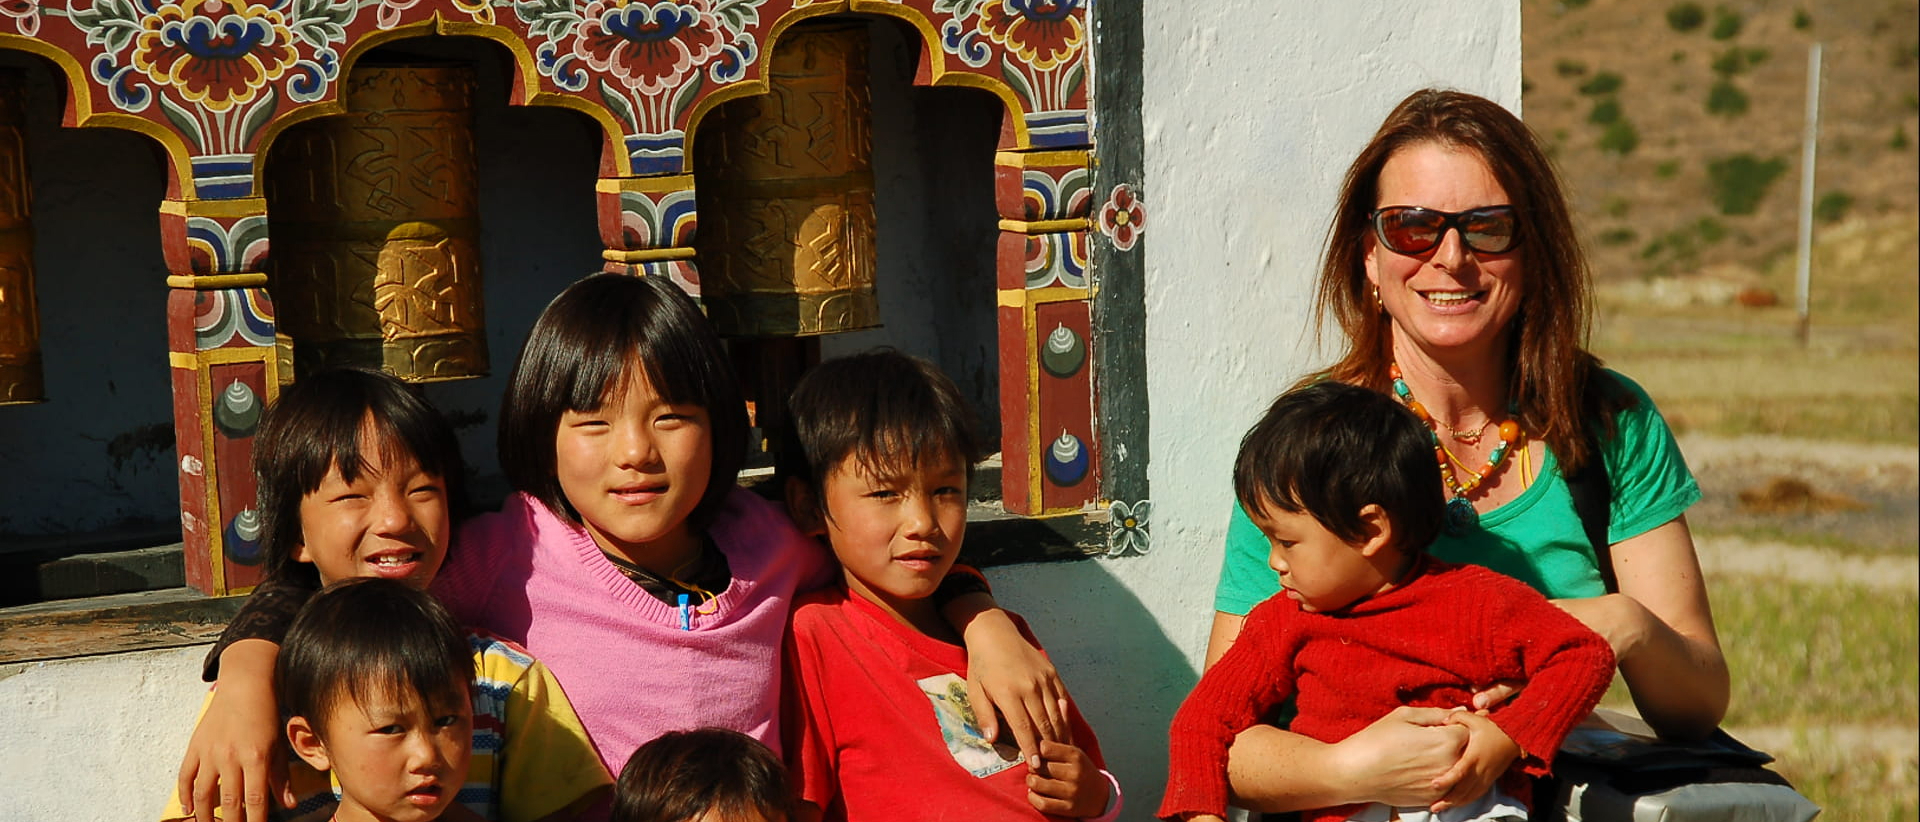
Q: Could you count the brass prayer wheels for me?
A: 3